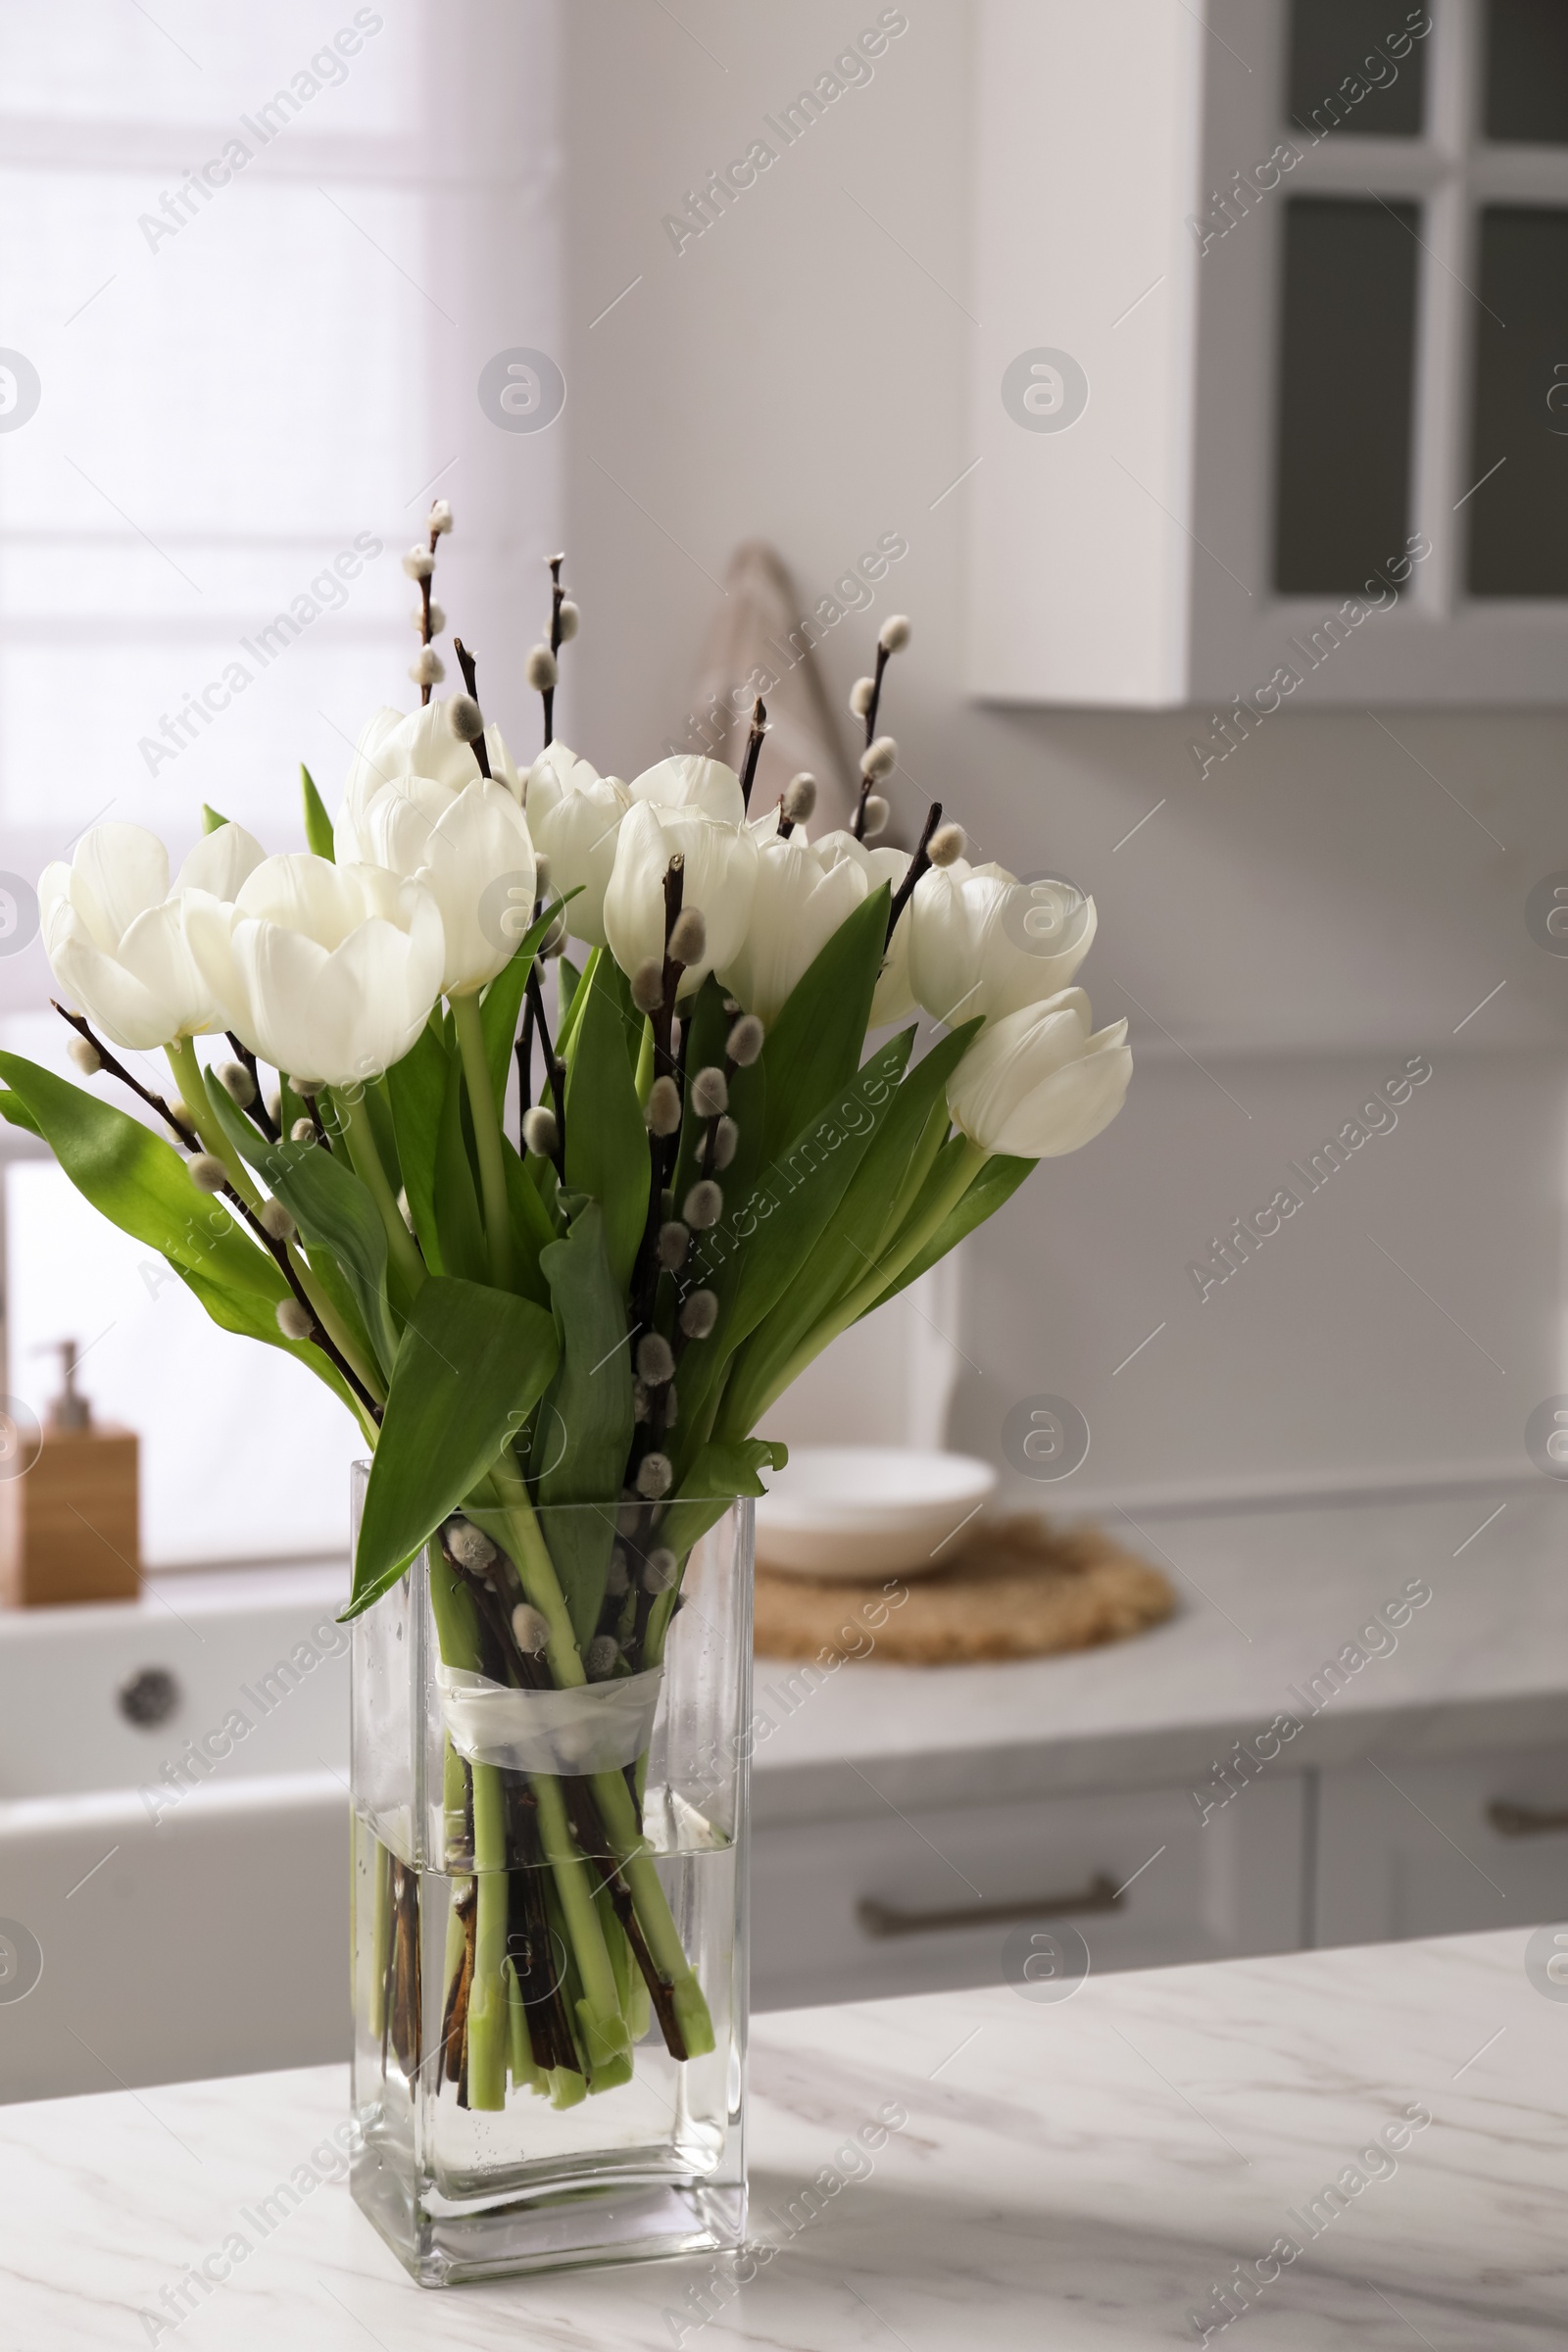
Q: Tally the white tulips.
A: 11